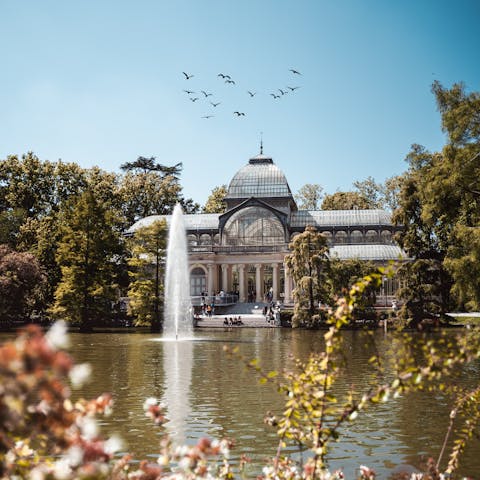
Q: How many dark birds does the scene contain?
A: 14